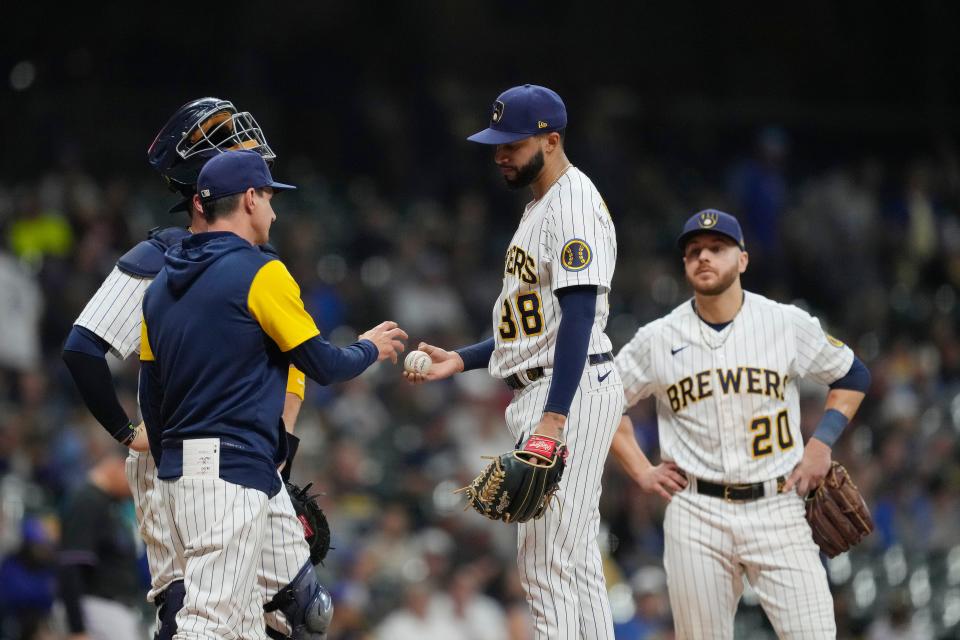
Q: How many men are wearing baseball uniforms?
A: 4